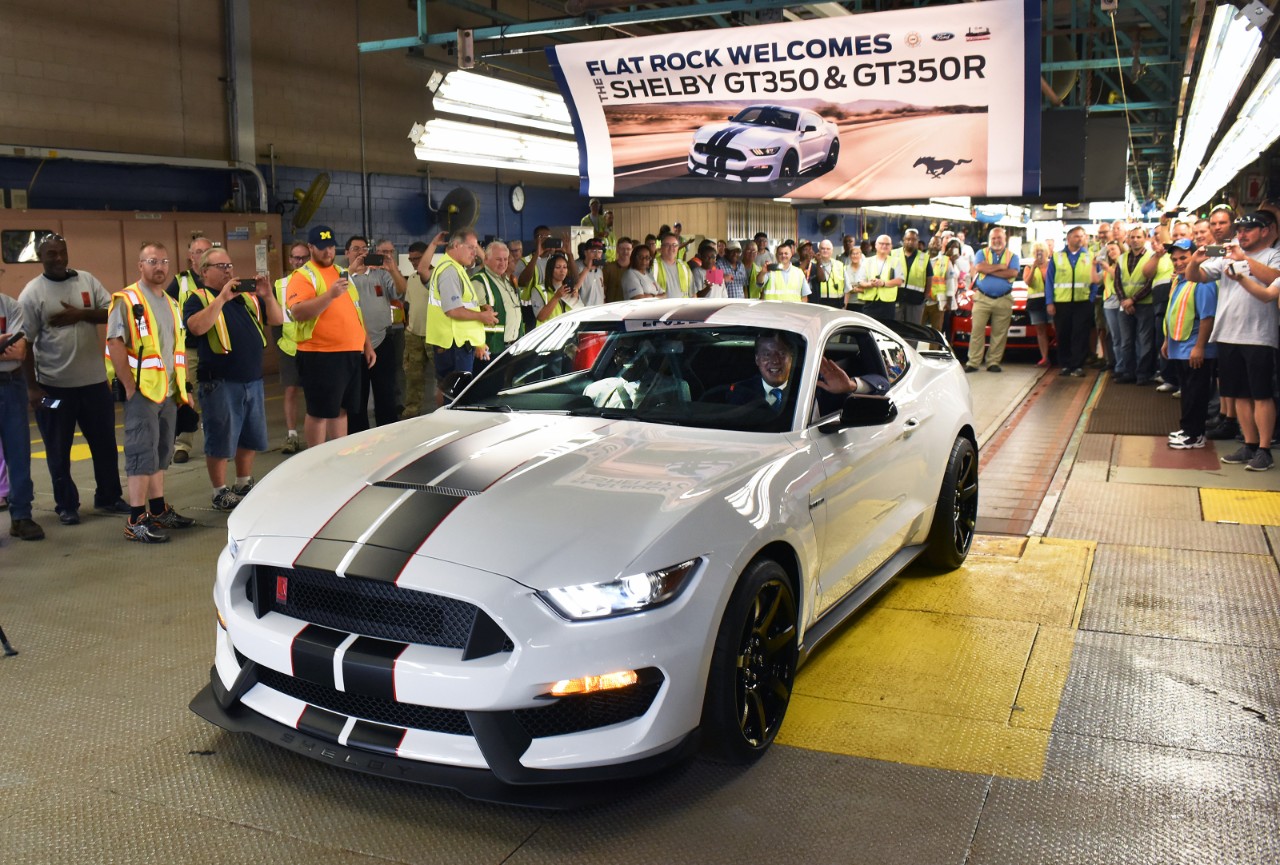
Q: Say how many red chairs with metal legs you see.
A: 0